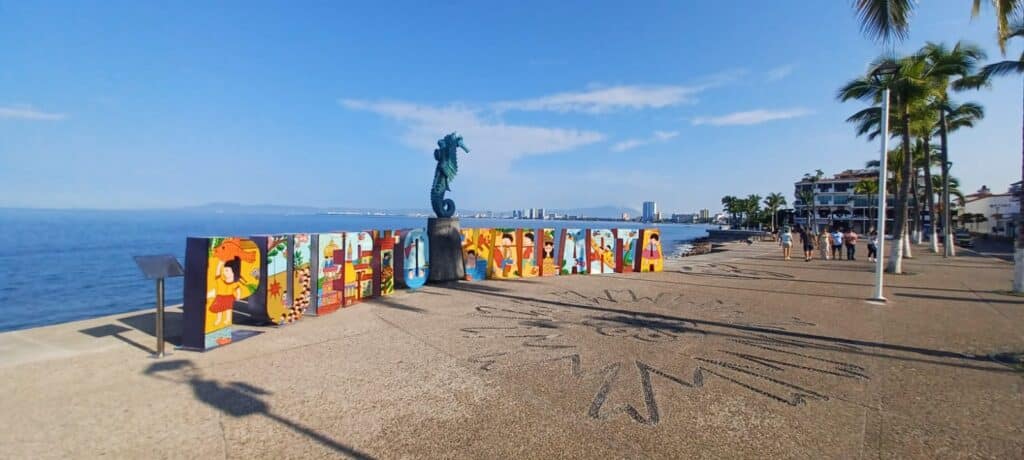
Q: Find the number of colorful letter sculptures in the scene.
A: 14